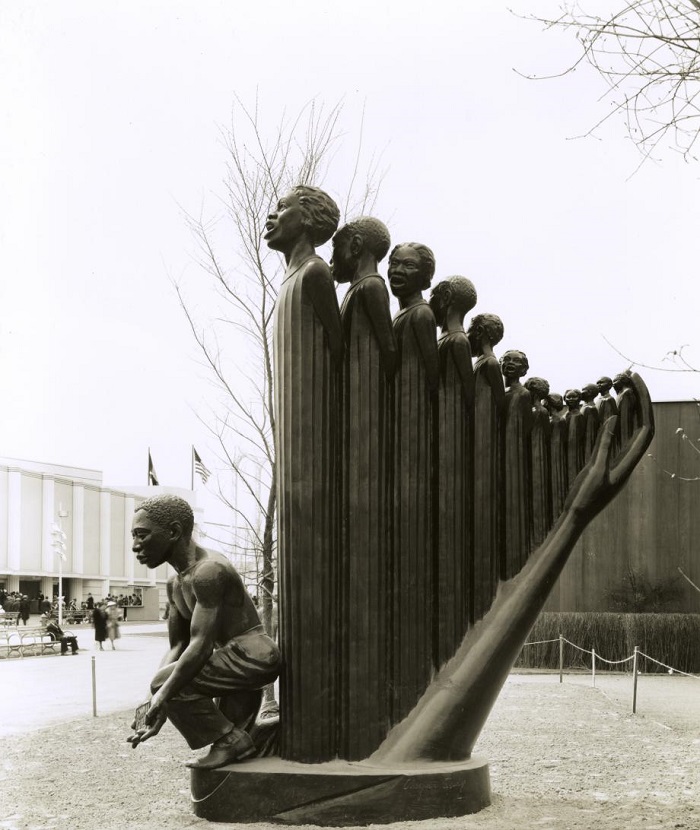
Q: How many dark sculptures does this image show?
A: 13